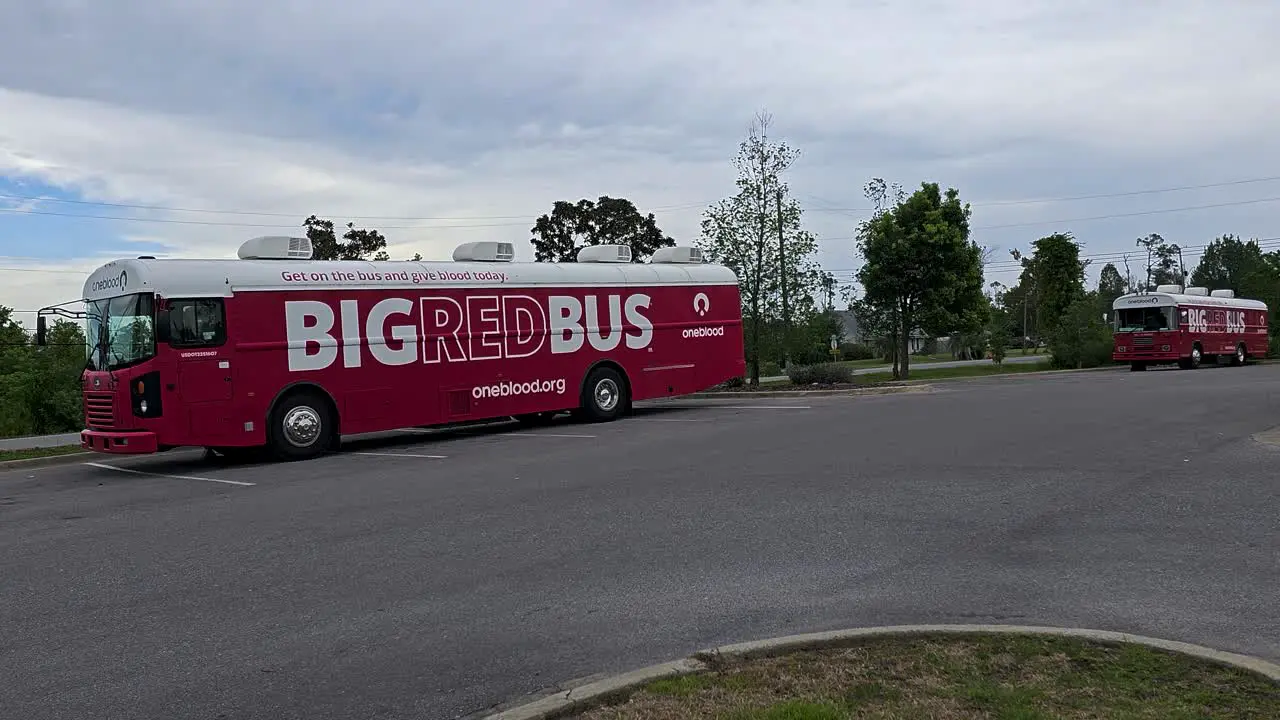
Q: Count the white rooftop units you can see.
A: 7